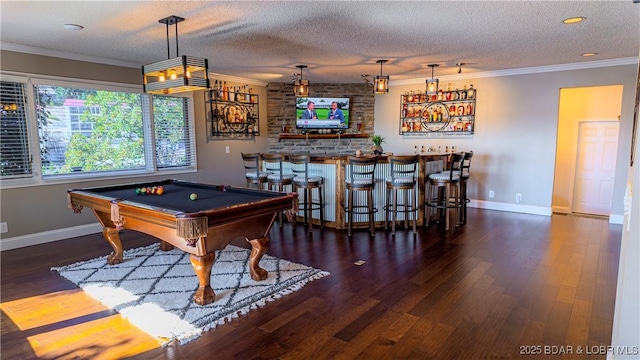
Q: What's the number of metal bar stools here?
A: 7